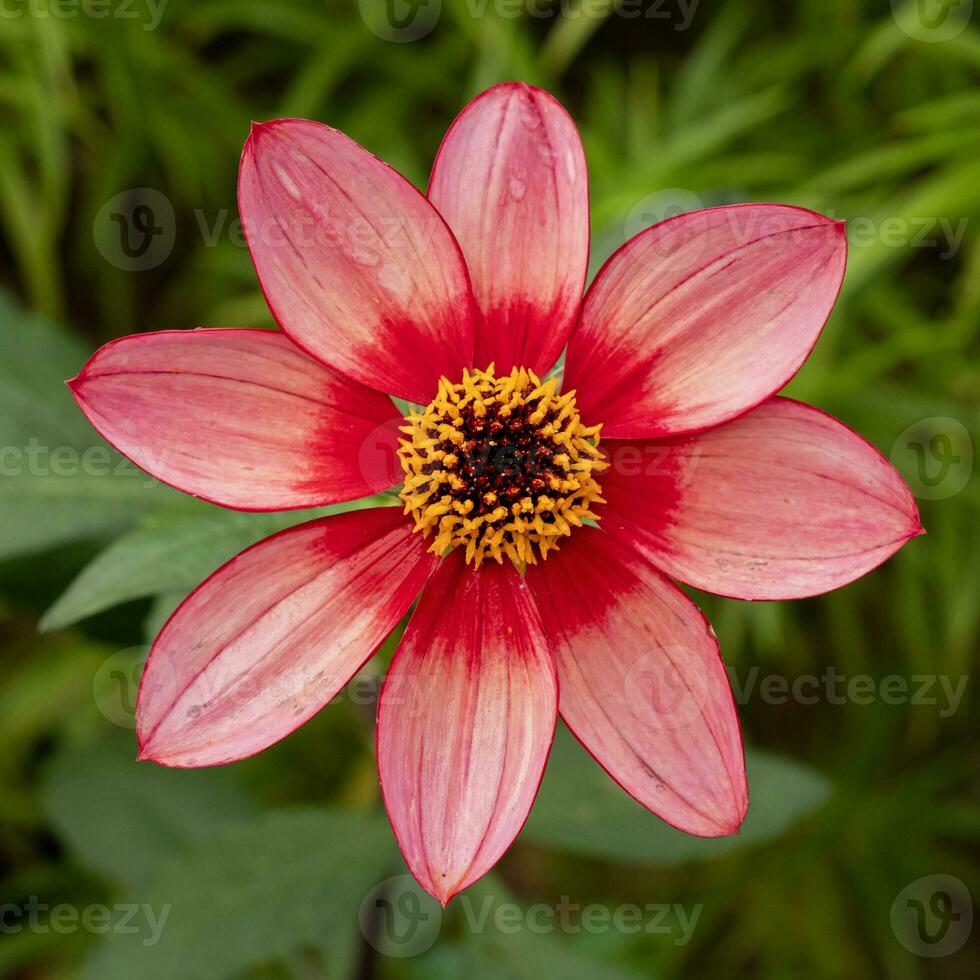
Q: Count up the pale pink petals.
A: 8